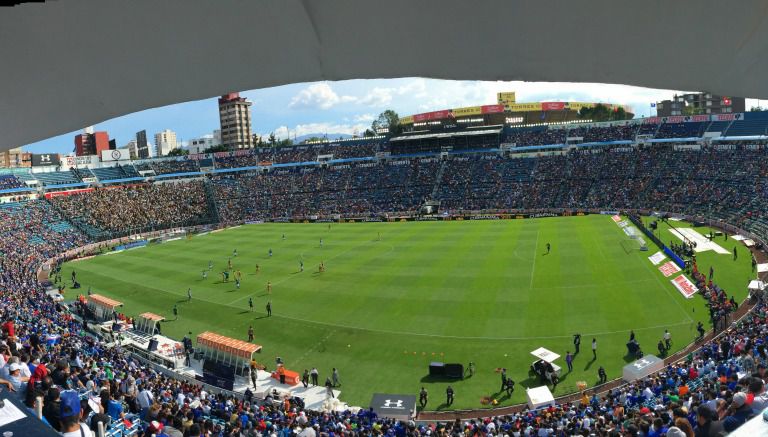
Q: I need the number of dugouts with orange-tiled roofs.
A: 3